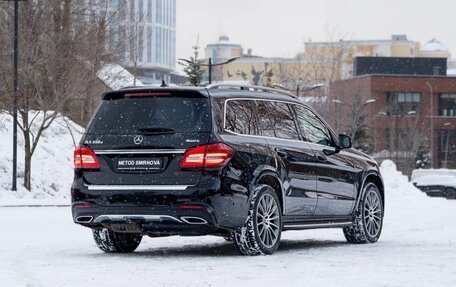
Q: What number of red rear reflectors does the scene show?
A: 2